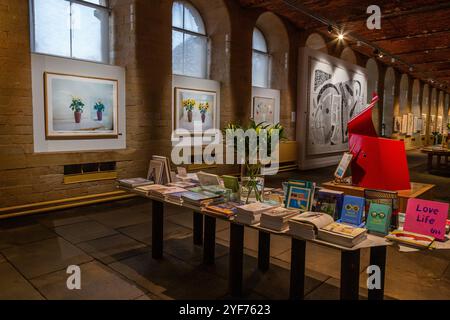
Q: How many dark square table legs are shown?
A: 8